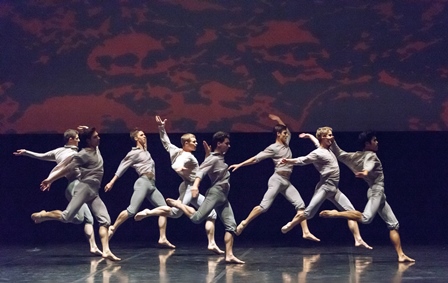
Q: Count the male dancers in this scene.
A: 8